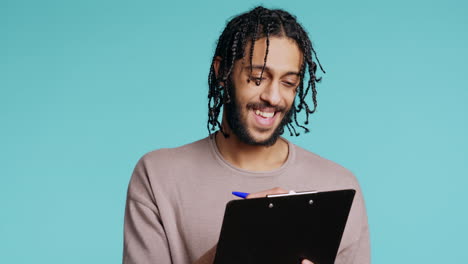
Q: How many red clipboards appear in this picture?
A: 0